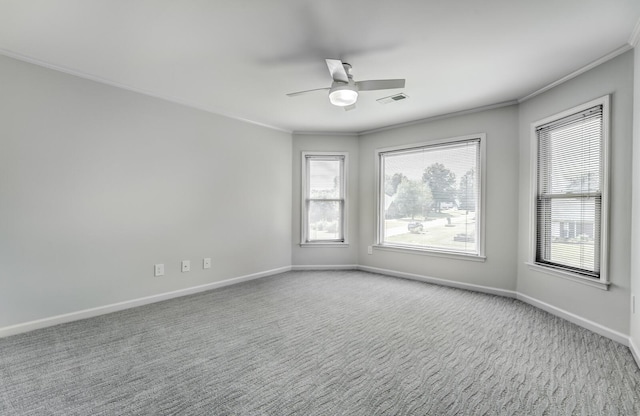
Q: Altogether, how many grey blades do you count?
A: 4